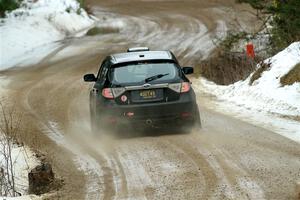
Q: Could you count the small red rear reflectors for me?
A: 2